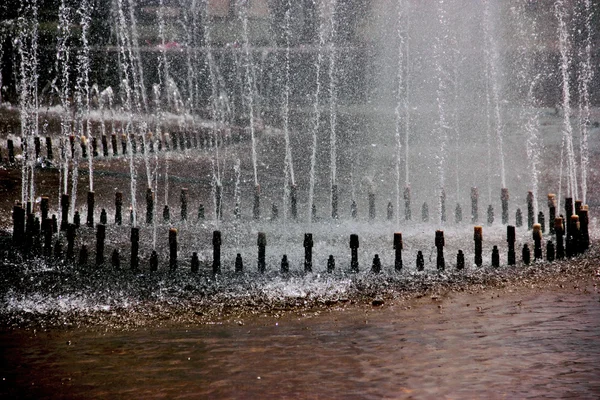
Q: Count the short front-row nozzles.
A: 14